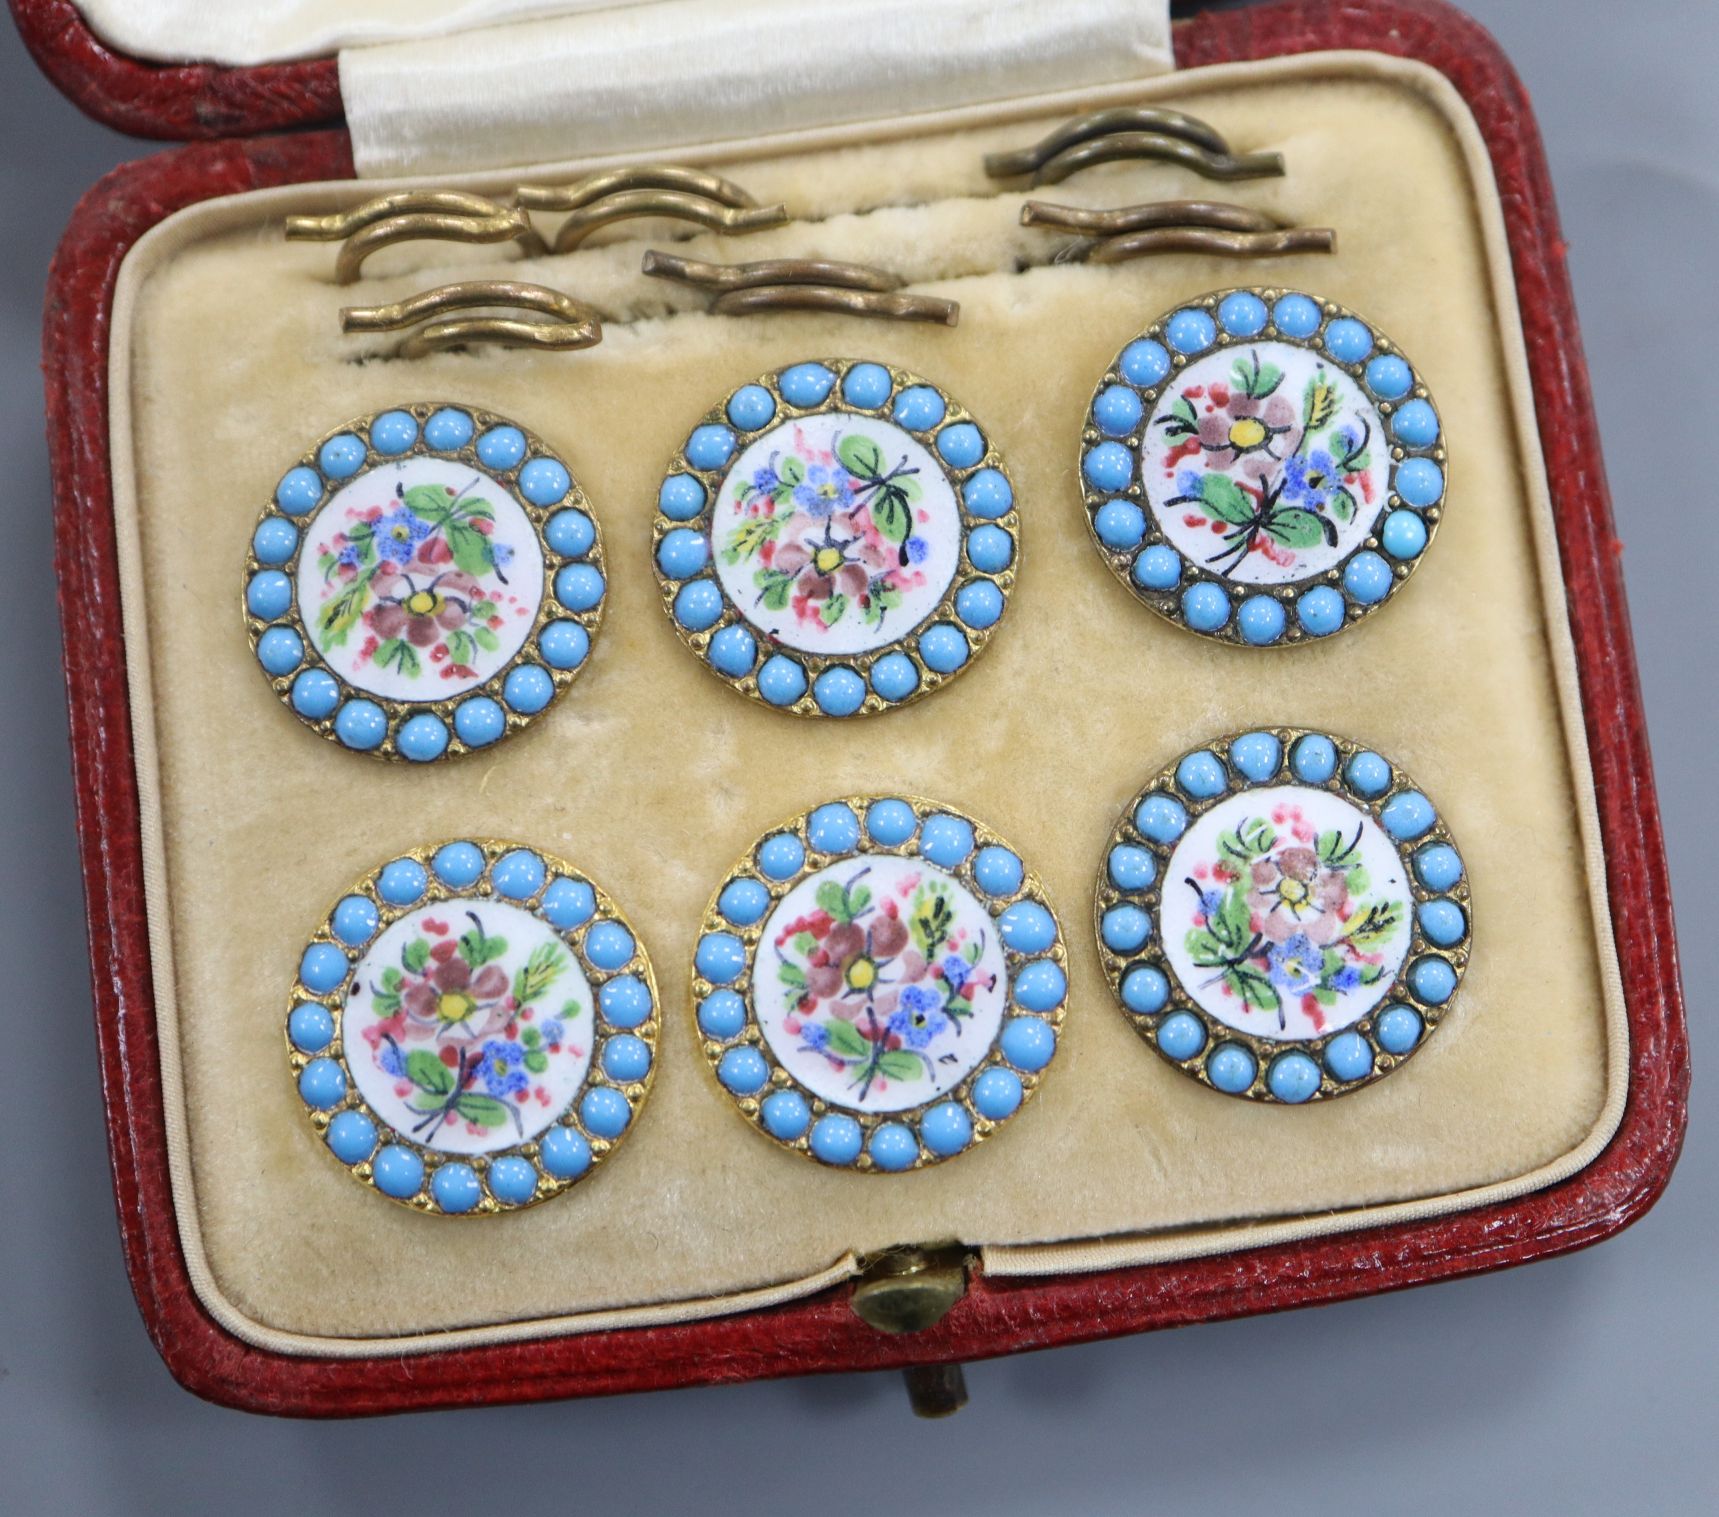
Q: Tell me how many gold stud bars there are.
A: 6